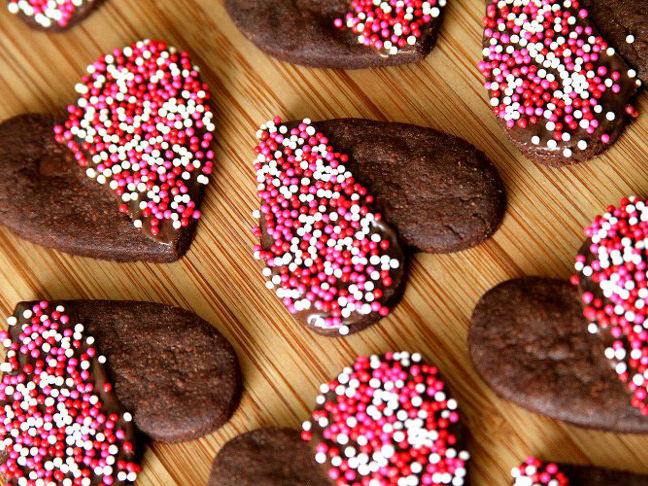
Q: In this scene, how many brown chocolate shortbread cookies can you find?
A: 9